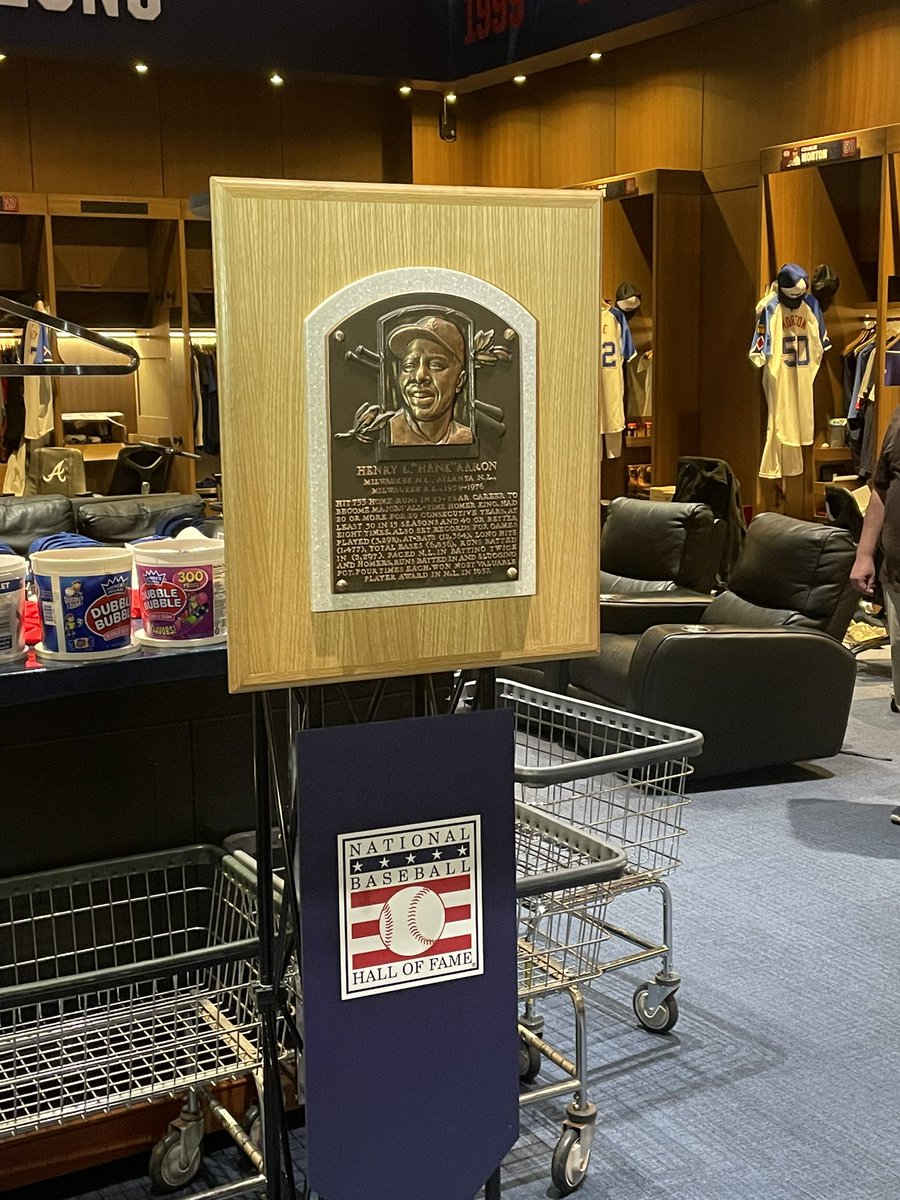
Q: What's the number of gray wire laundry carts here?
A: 3